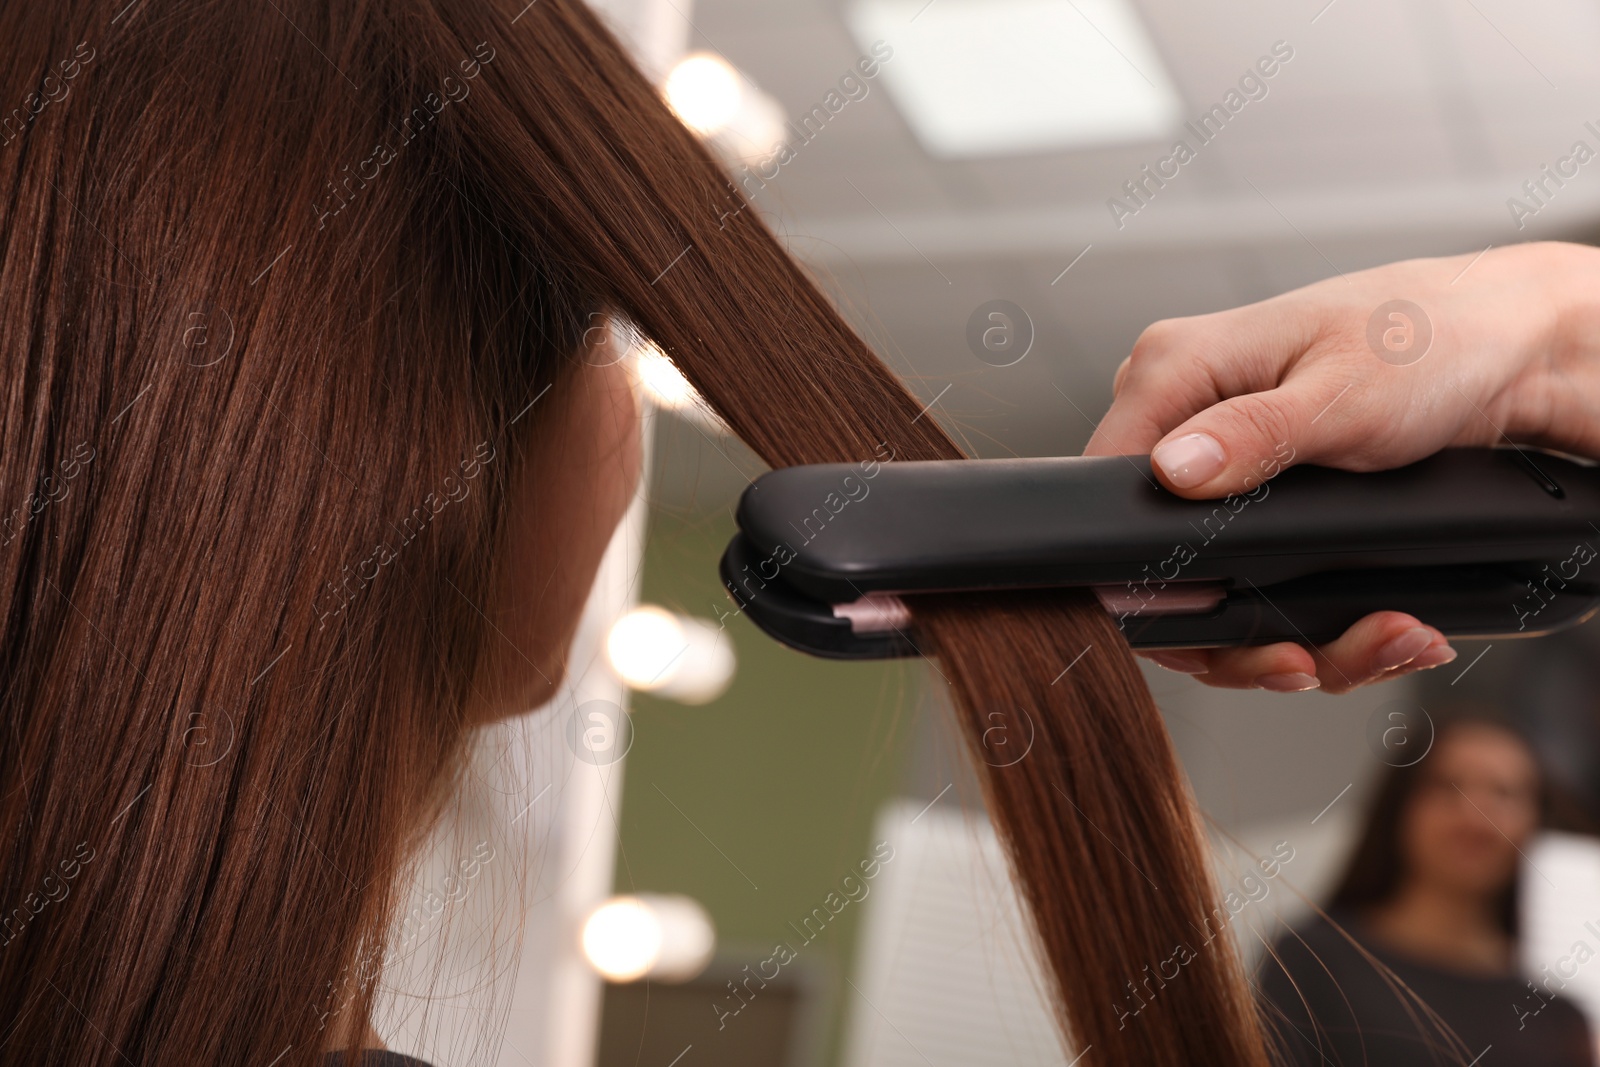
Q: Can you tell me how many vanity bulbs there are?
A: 4